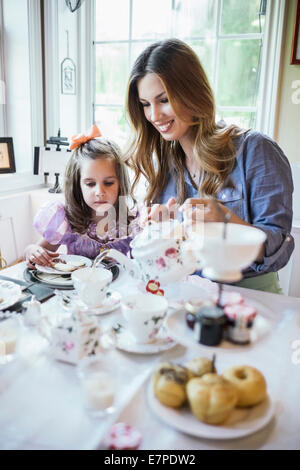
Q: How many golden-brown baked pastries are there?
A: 4